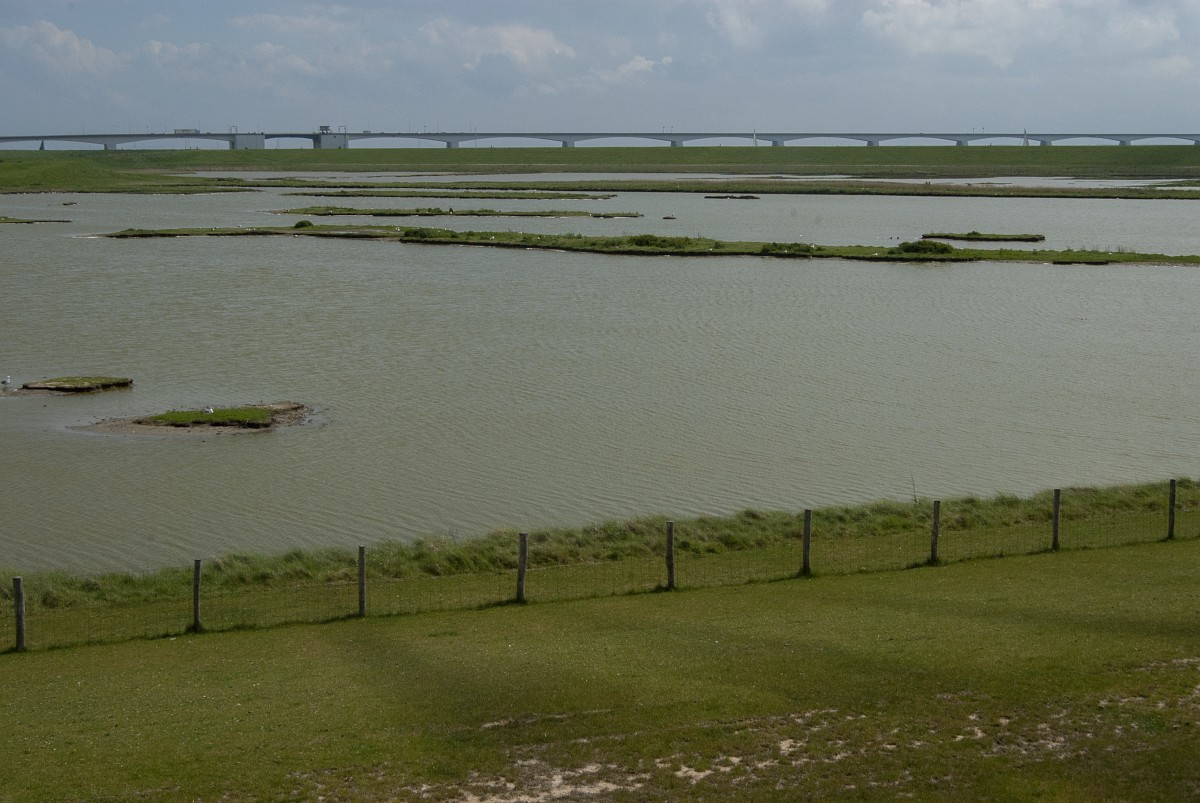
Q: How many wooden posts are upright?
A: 9